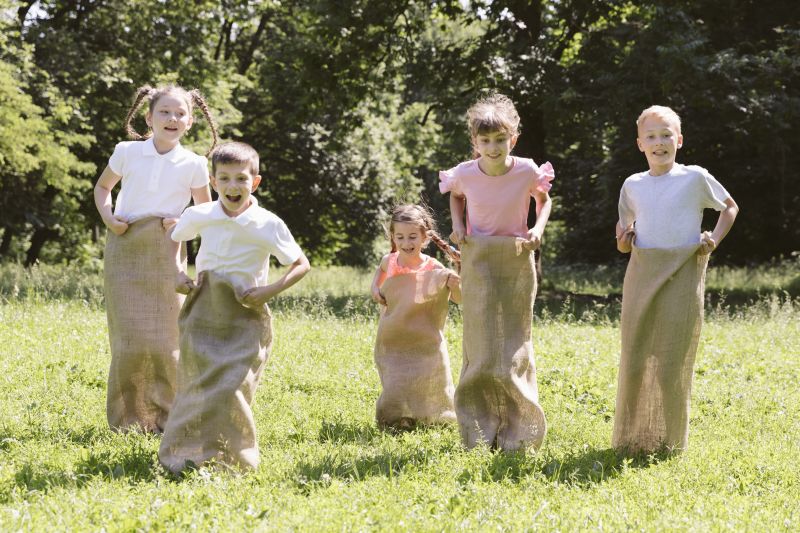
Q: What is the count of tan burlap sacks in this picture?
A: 5